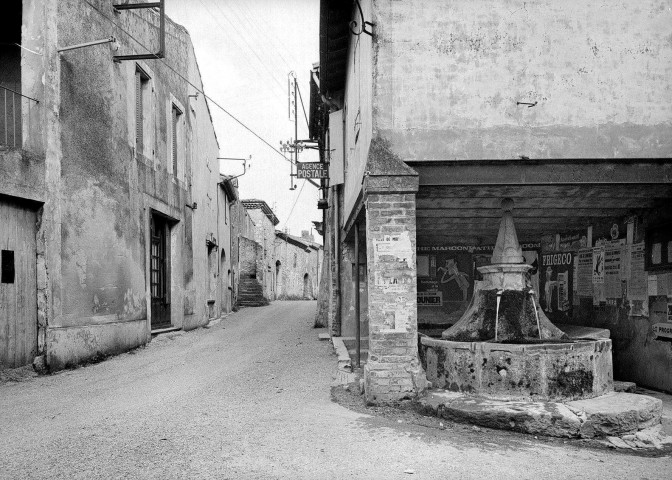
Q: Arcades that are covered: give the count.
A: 1